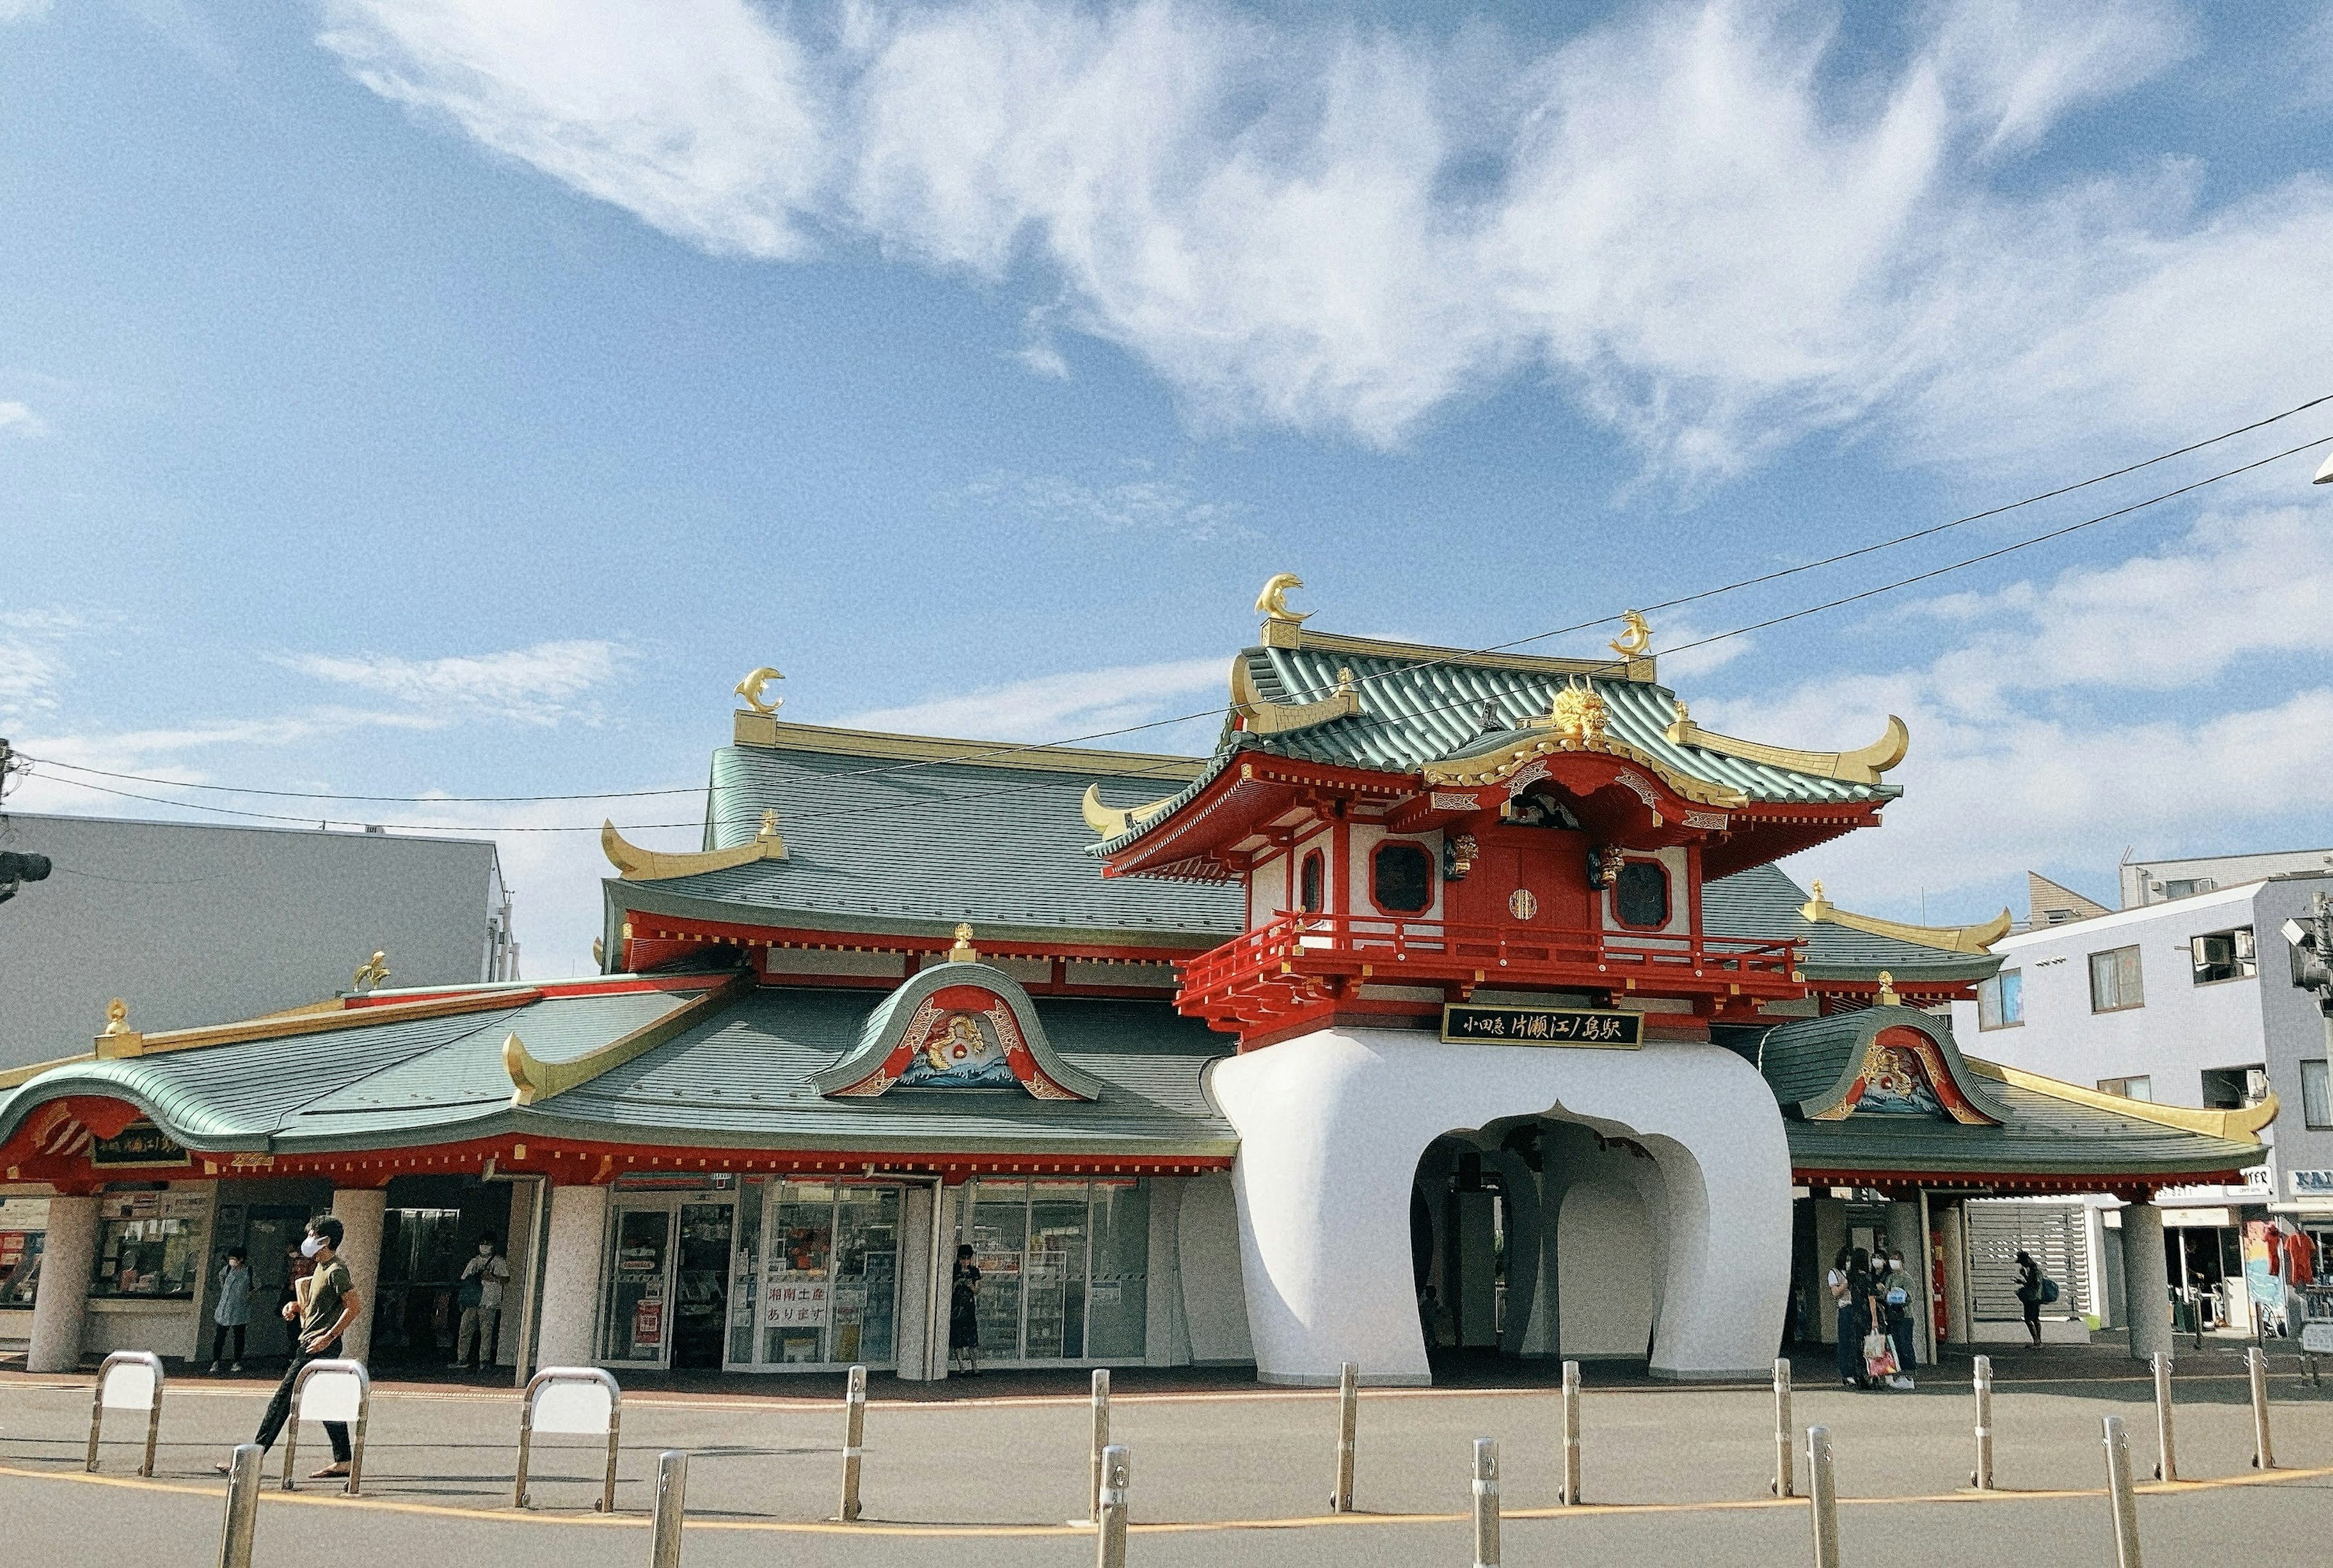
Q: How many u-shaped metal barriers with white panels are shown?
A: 3